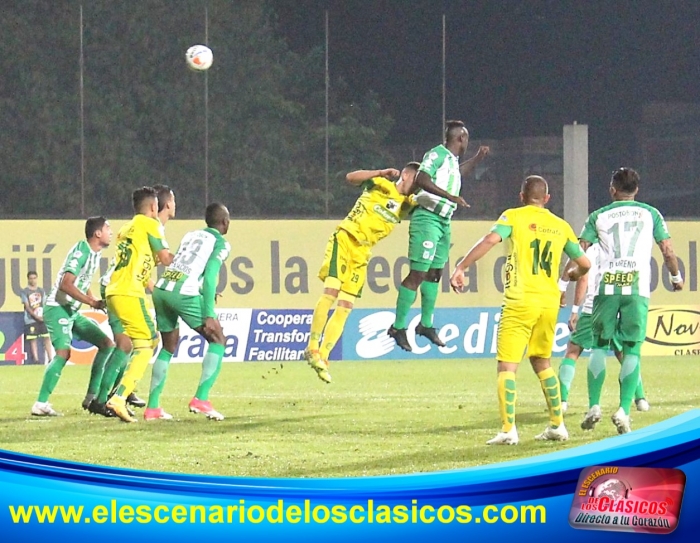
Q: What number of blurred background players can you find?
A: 1